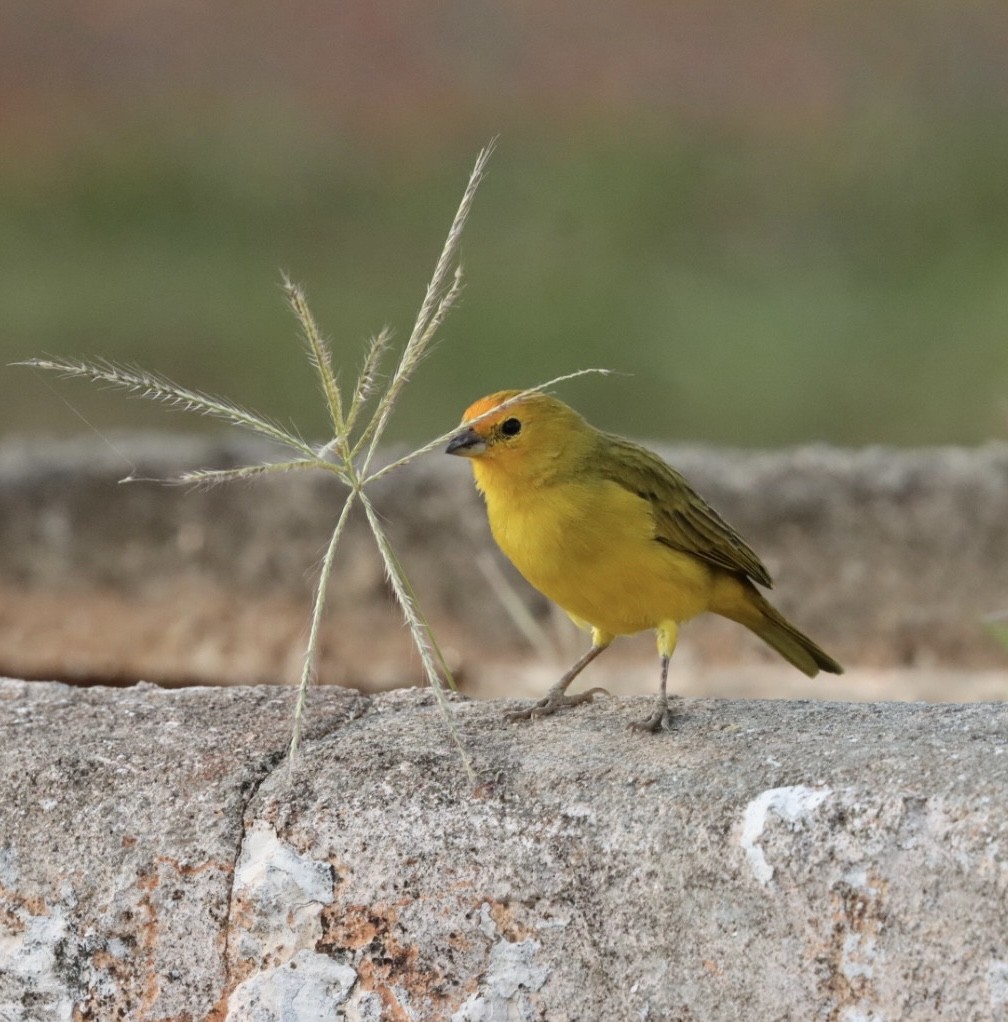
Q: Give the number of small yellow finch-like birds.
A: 1